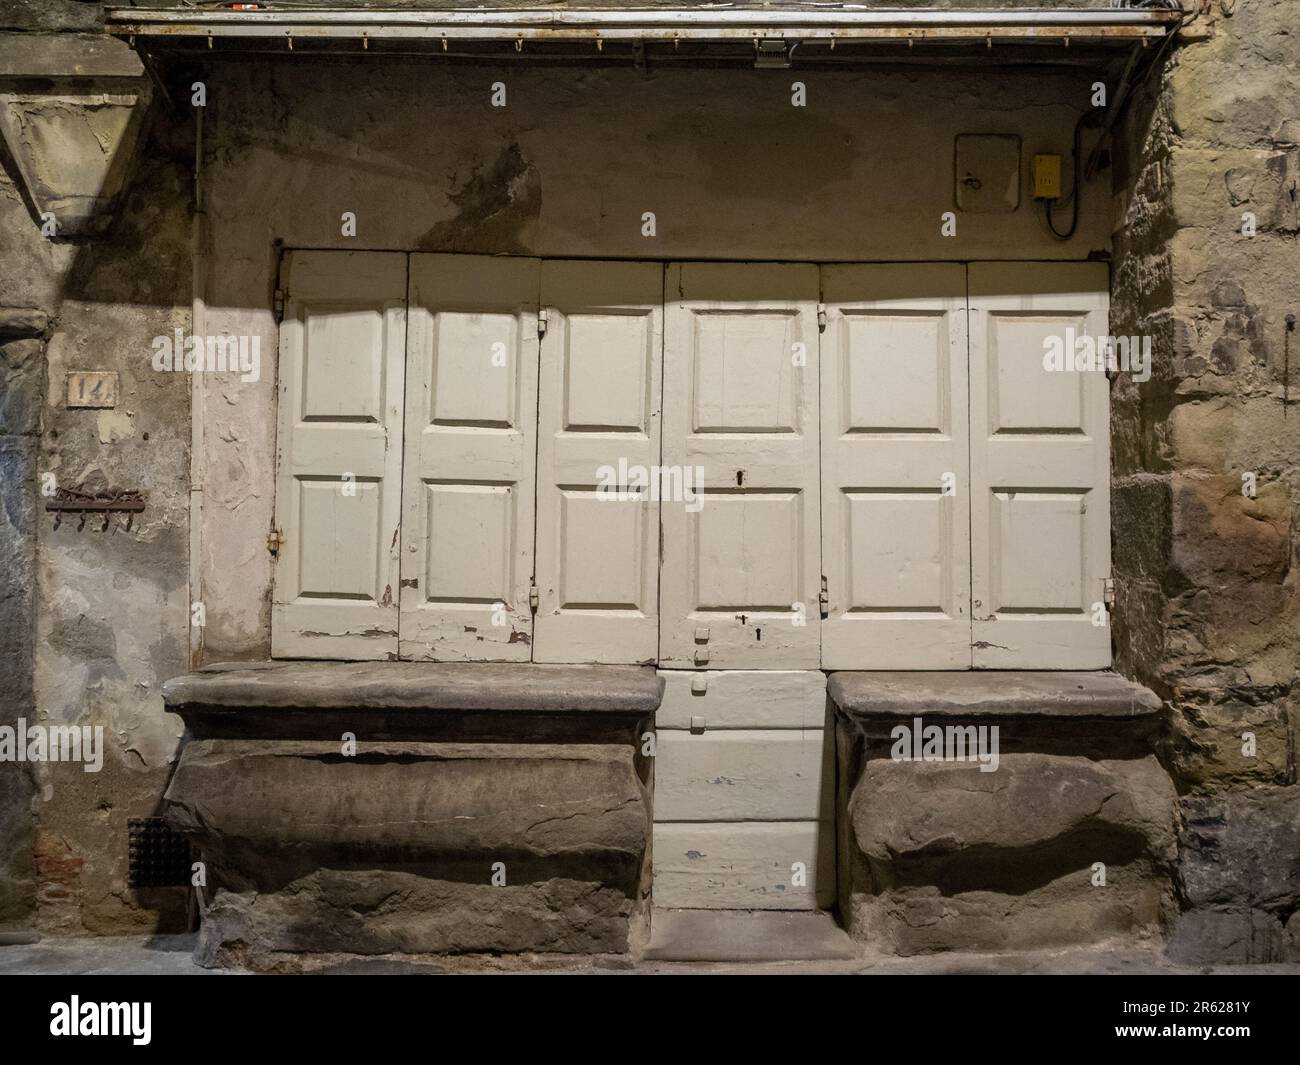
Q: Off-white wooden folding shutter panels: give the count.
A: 6